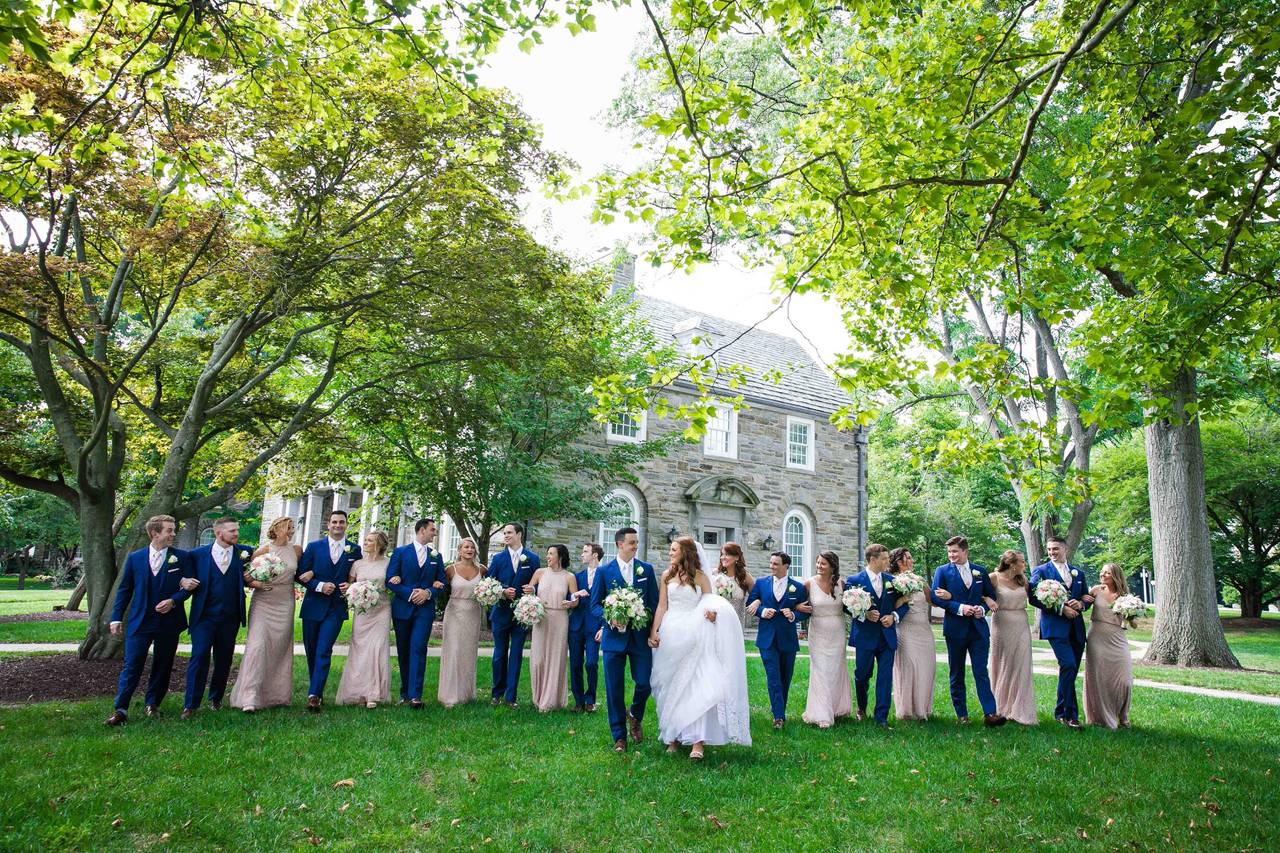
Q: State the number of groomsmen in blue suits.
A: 10